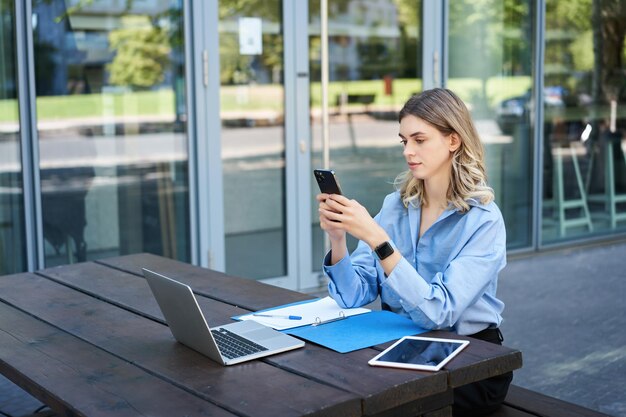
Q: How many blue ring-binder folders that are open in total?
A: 1